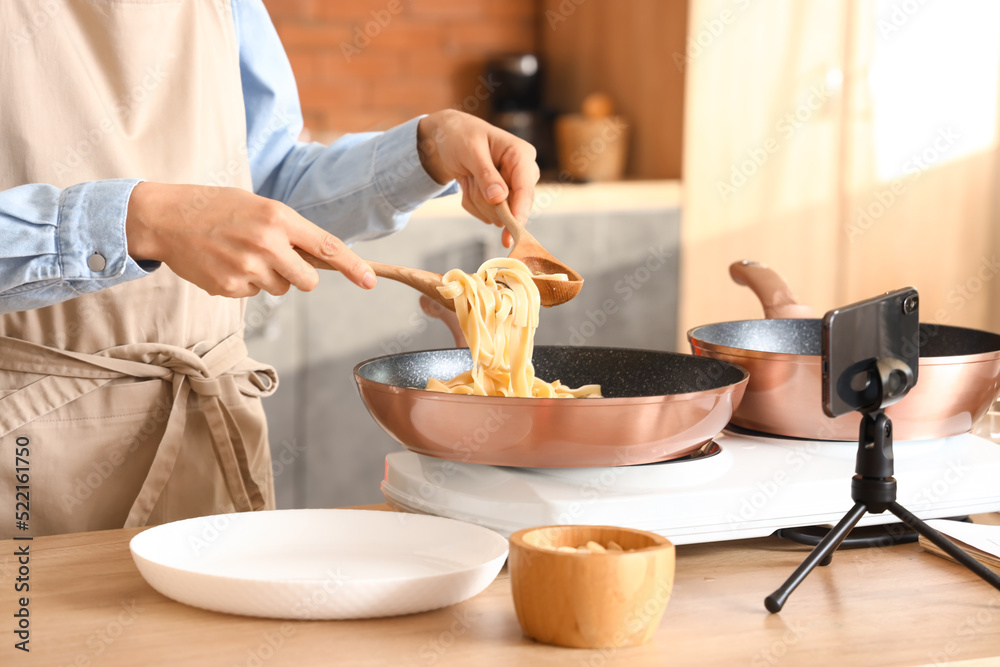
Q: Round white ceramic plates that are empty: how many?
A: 1